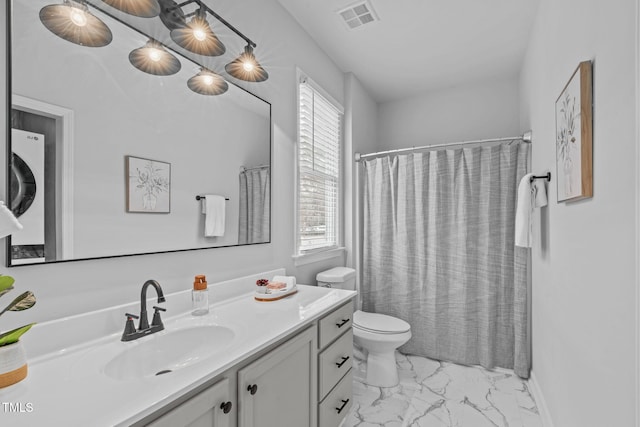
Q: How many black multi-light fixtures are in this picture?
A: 1